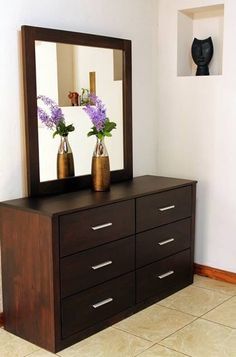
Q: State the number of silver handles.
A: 6